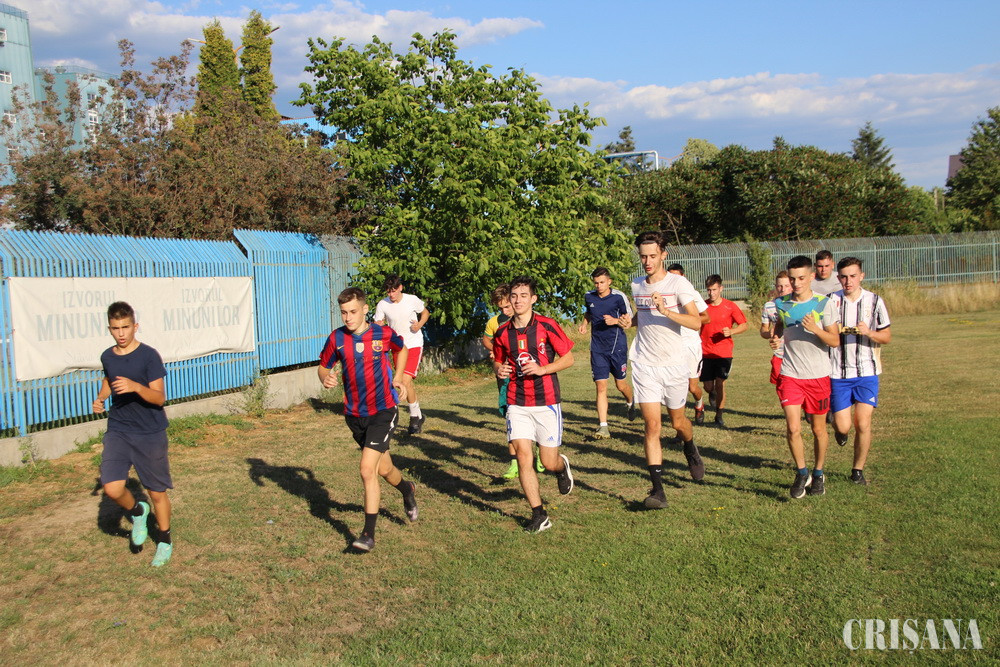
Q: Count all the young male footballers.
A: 13